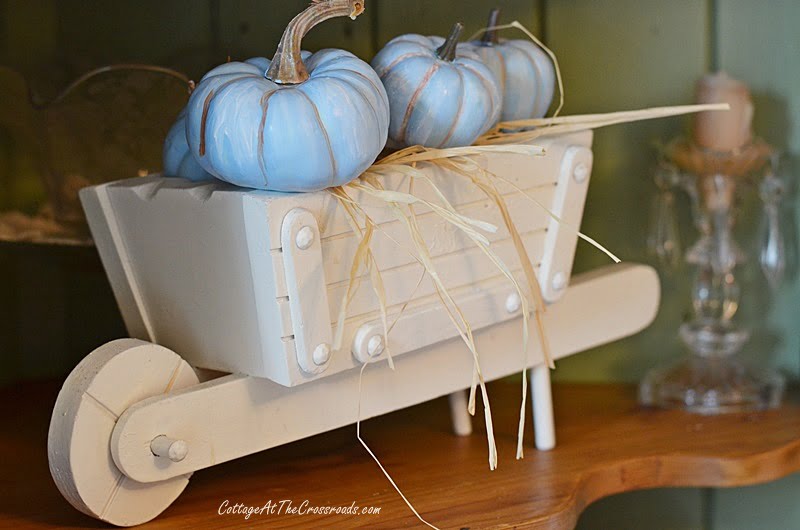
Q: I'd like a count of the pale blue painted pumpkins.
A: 4